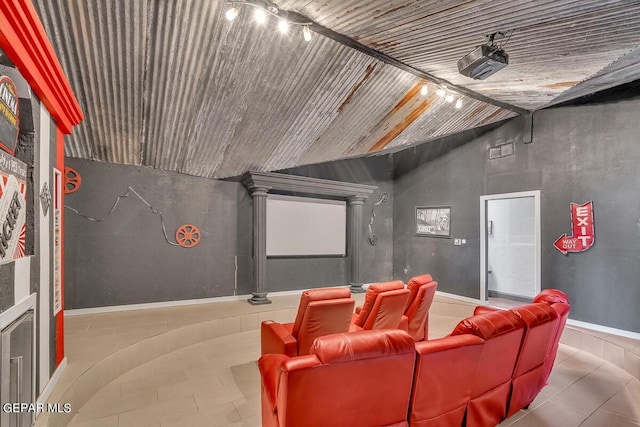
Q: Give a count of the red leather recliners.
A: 7